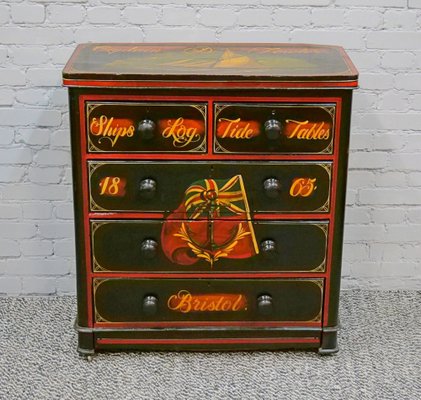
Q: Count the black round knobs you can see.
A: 8